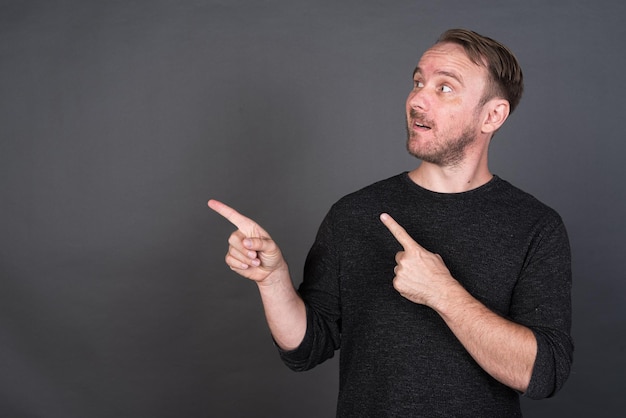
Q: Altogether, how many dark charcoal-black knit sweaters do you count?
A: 1